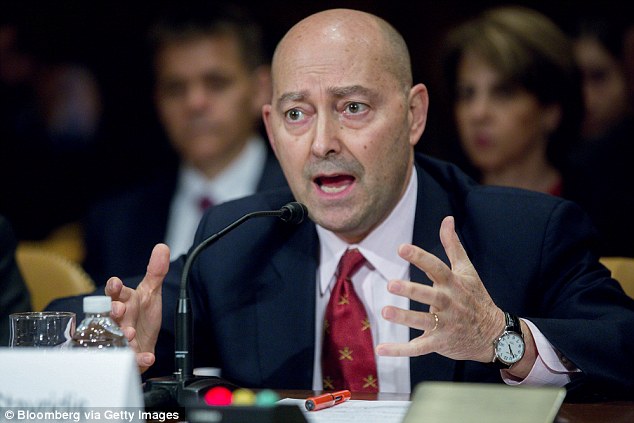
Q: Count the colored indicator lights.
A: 3